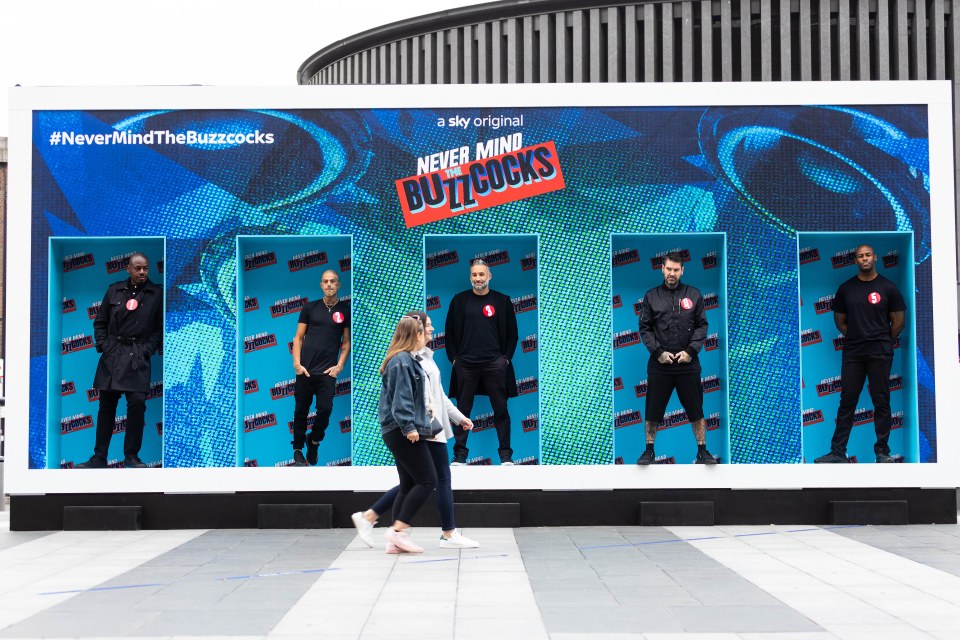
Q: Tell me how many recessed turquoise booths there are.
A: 5